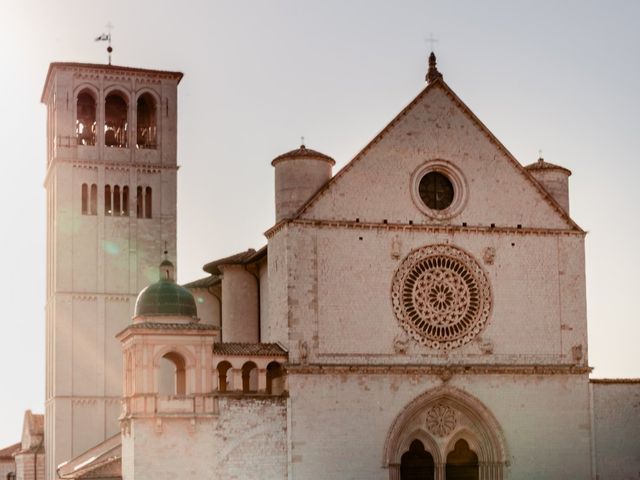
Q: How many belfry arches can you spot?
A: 3